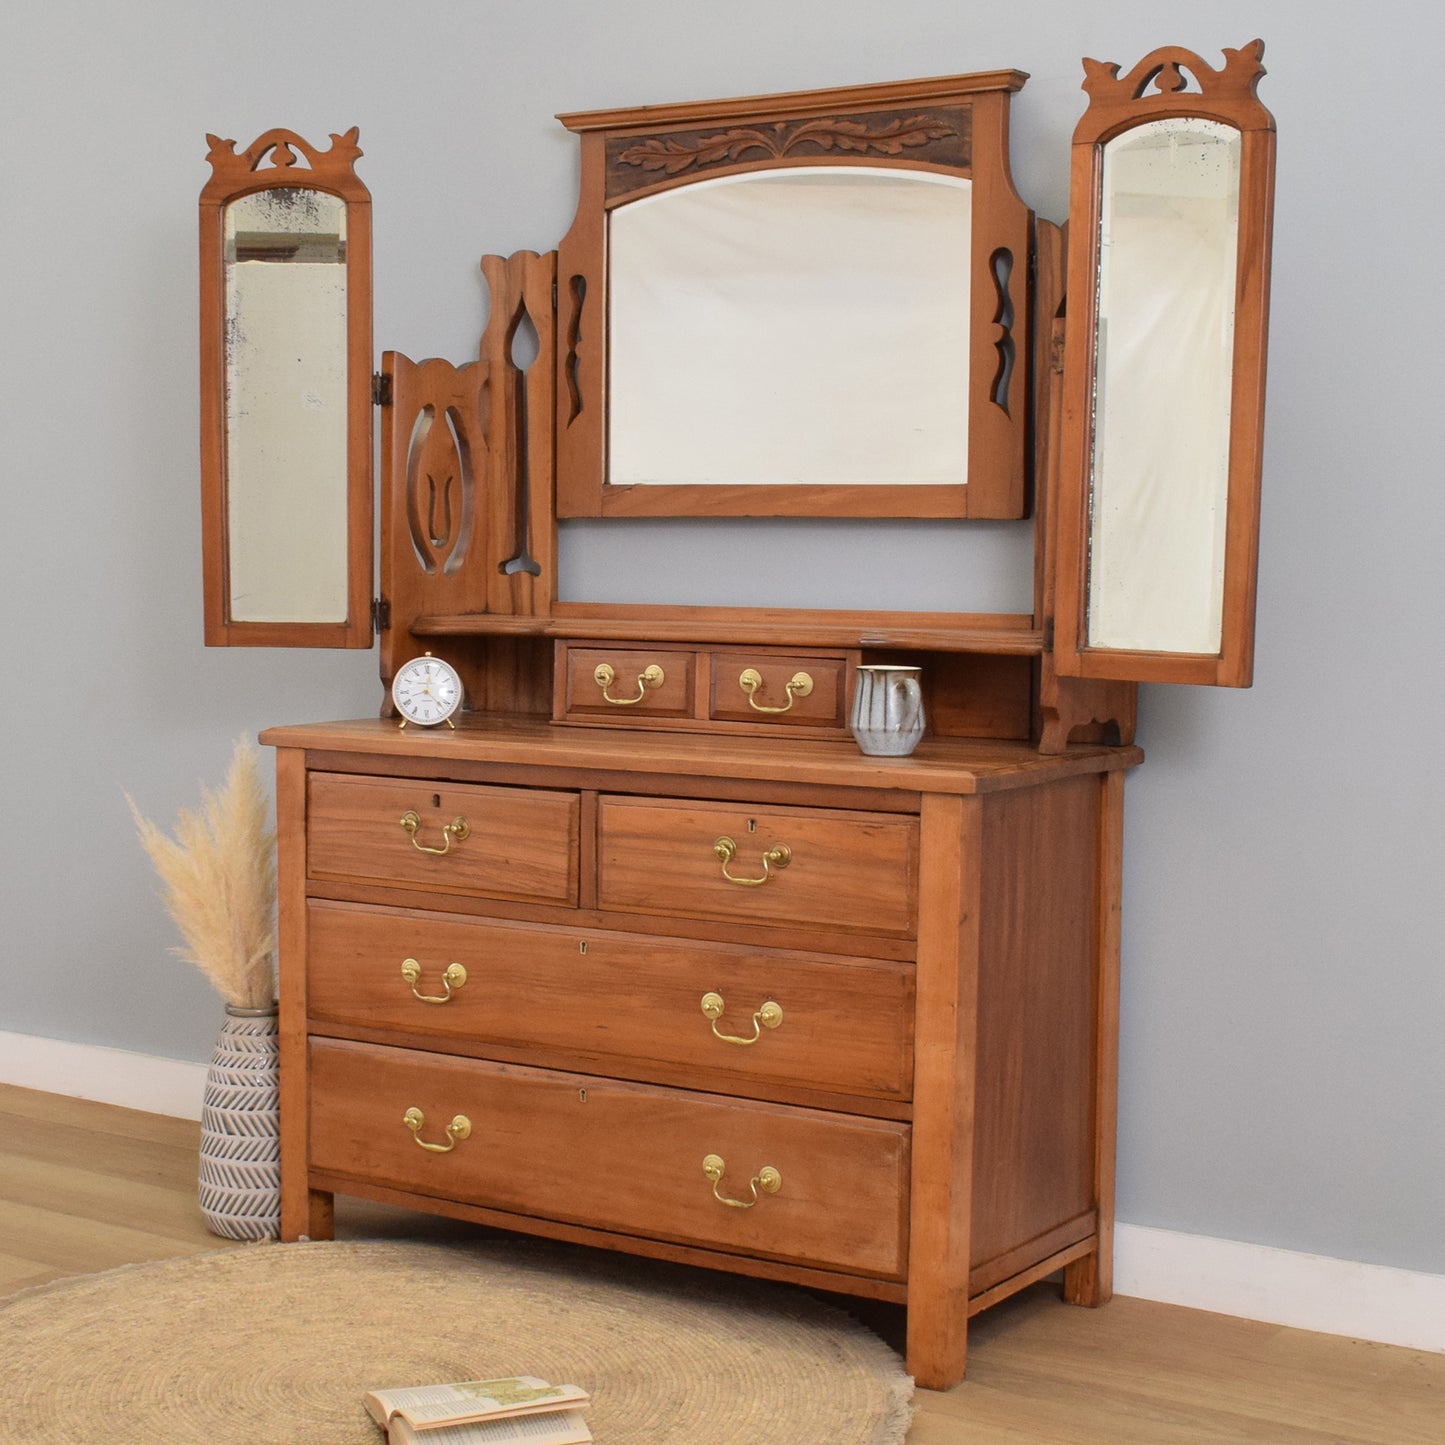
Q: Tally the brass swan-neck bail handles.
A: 8